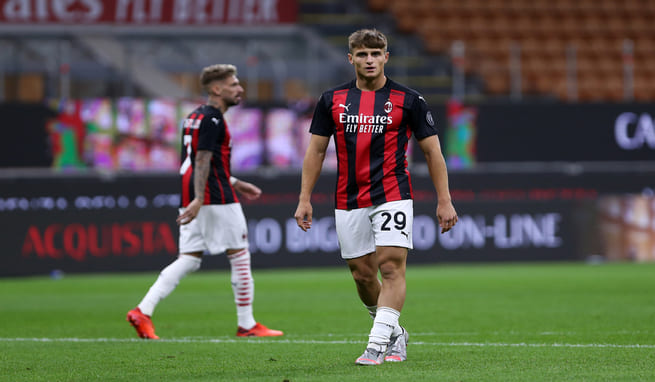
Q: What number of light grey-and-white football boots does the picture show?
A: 2